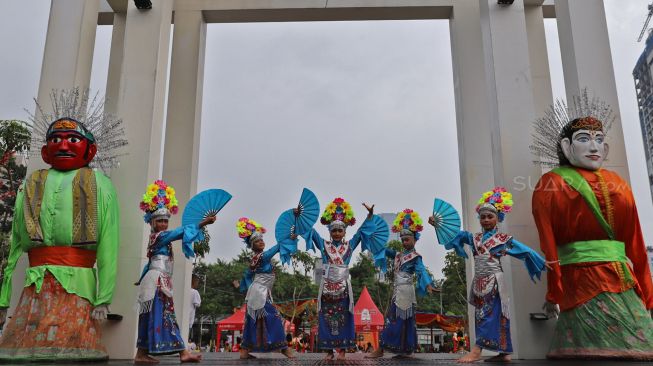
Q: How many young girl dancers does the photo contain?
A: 5